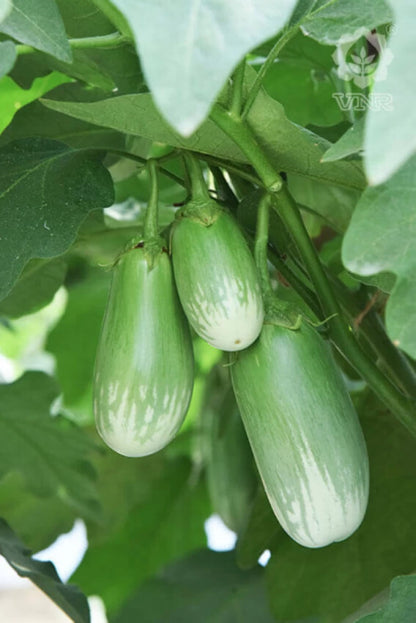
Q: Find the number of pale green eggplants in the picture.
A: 3